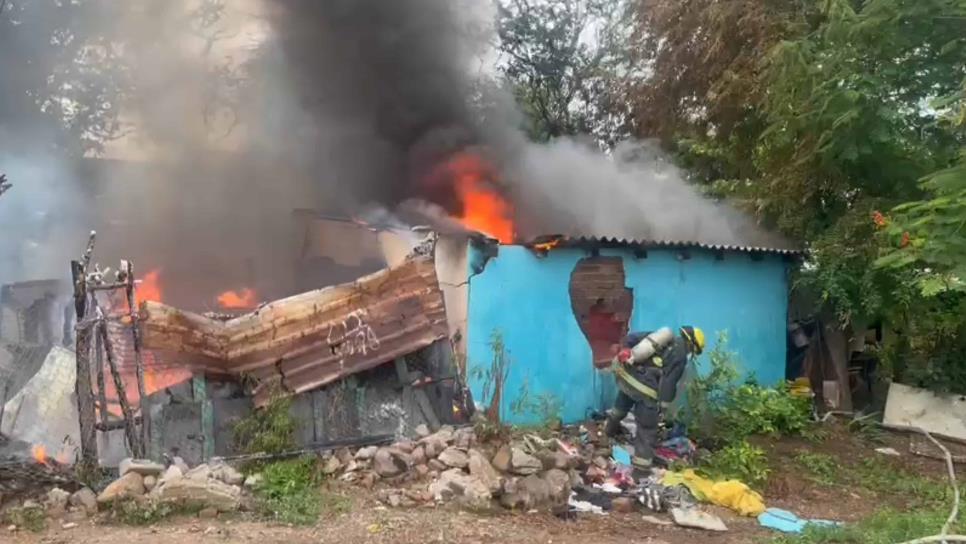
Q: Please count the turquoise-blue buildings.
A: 1